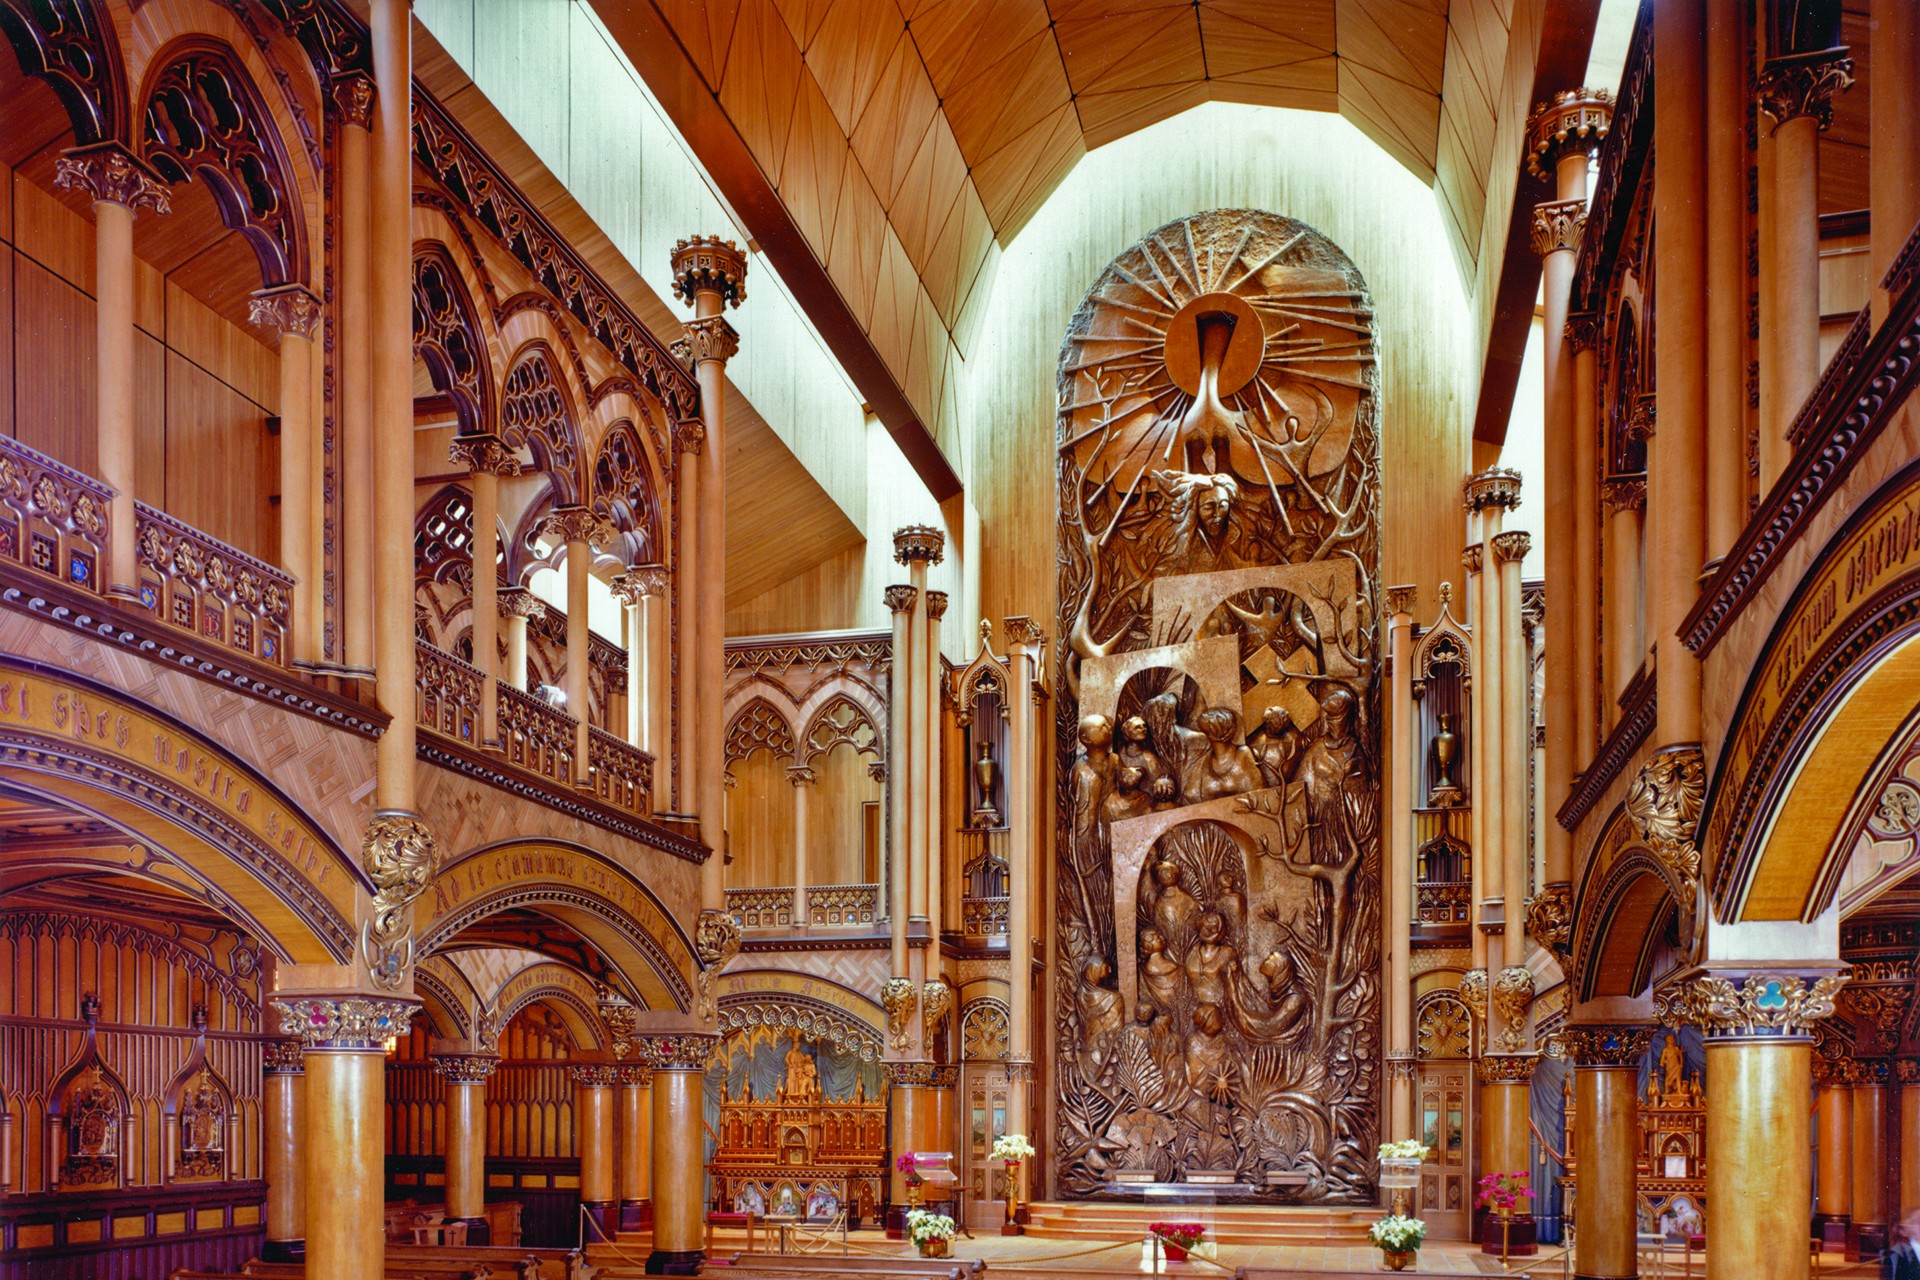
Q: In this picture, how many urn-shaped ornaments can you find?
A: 2